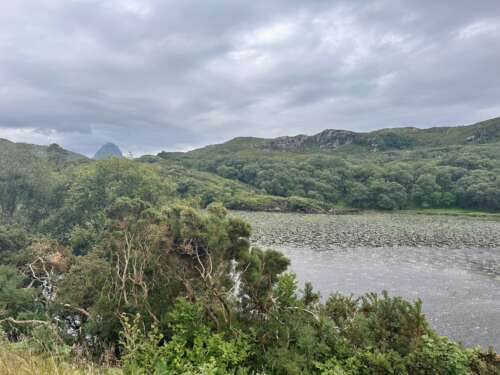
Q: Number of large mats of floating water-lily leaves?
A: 1